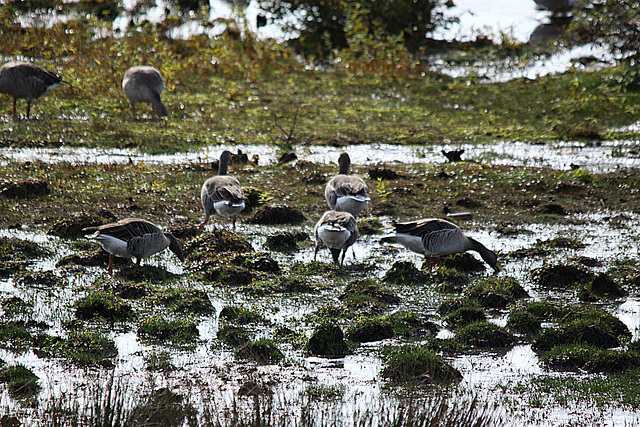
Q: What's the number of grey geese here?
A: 7